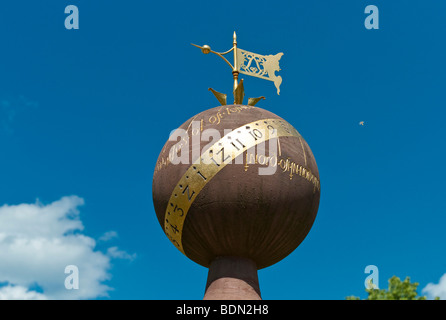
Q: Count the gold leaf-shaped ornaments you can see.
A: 3